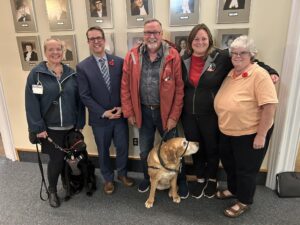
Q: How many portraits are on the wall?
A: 12